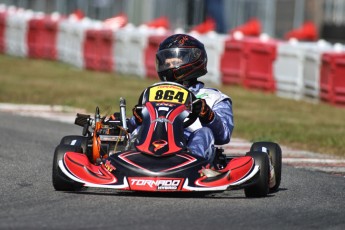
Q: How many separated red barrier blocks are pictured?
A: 6